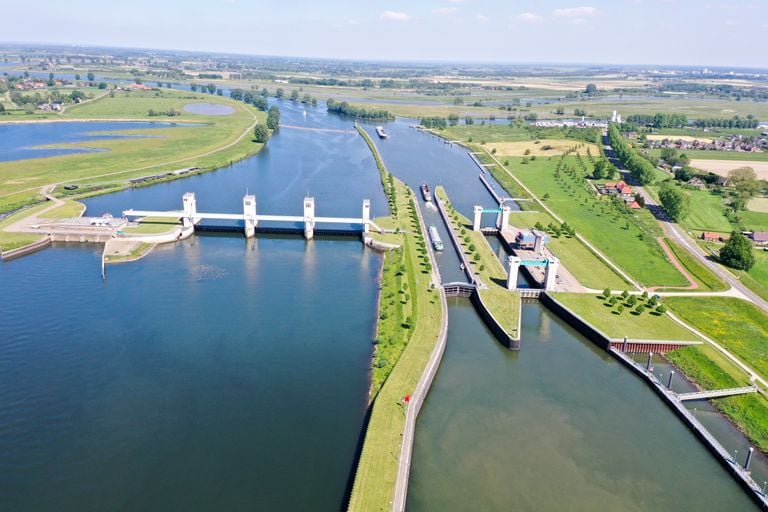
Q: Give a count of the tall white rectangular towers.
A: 8